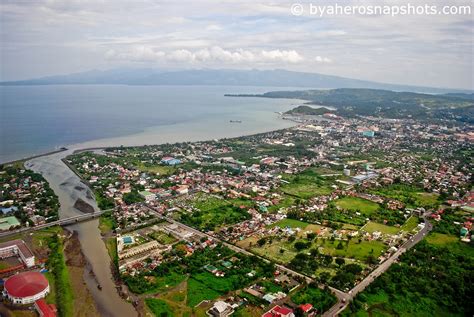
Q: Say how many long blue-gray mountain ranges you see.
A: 1